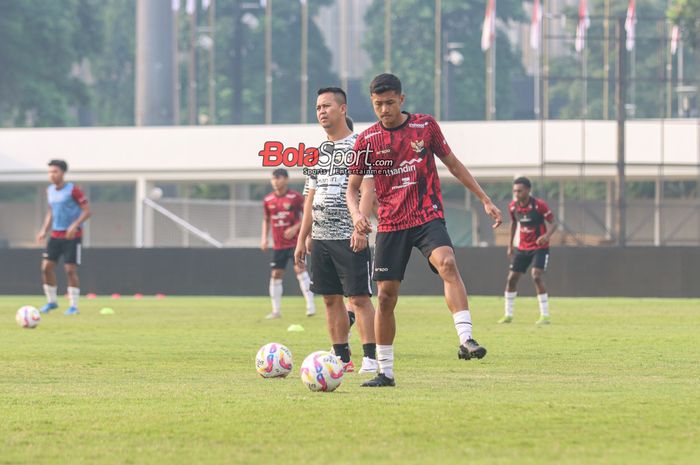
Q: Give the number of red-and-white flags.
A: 5